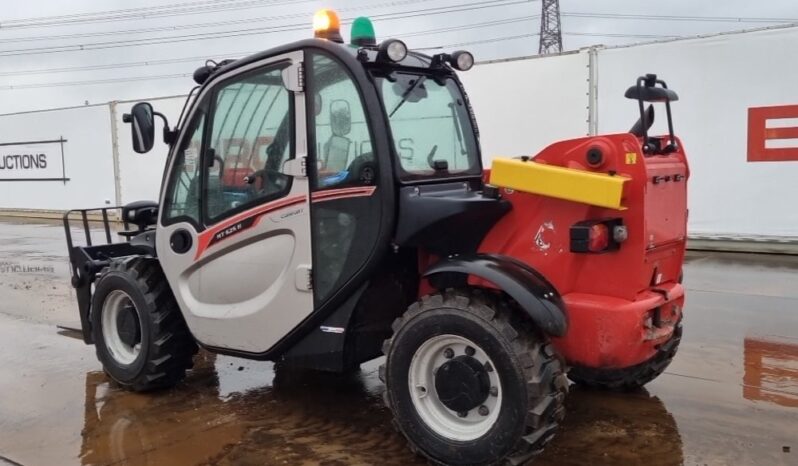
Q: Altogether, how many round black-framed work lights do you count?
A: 2